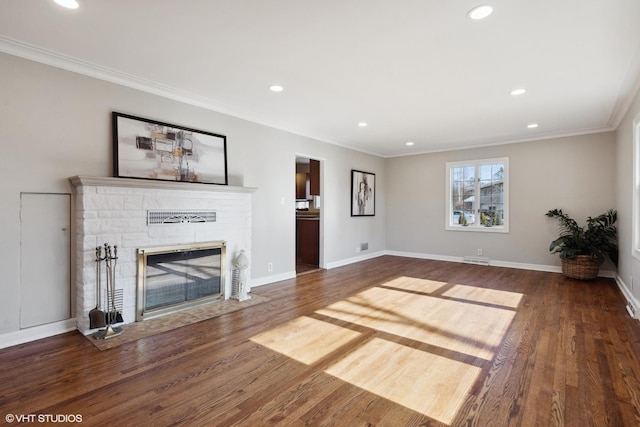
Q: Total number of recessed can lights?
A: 7